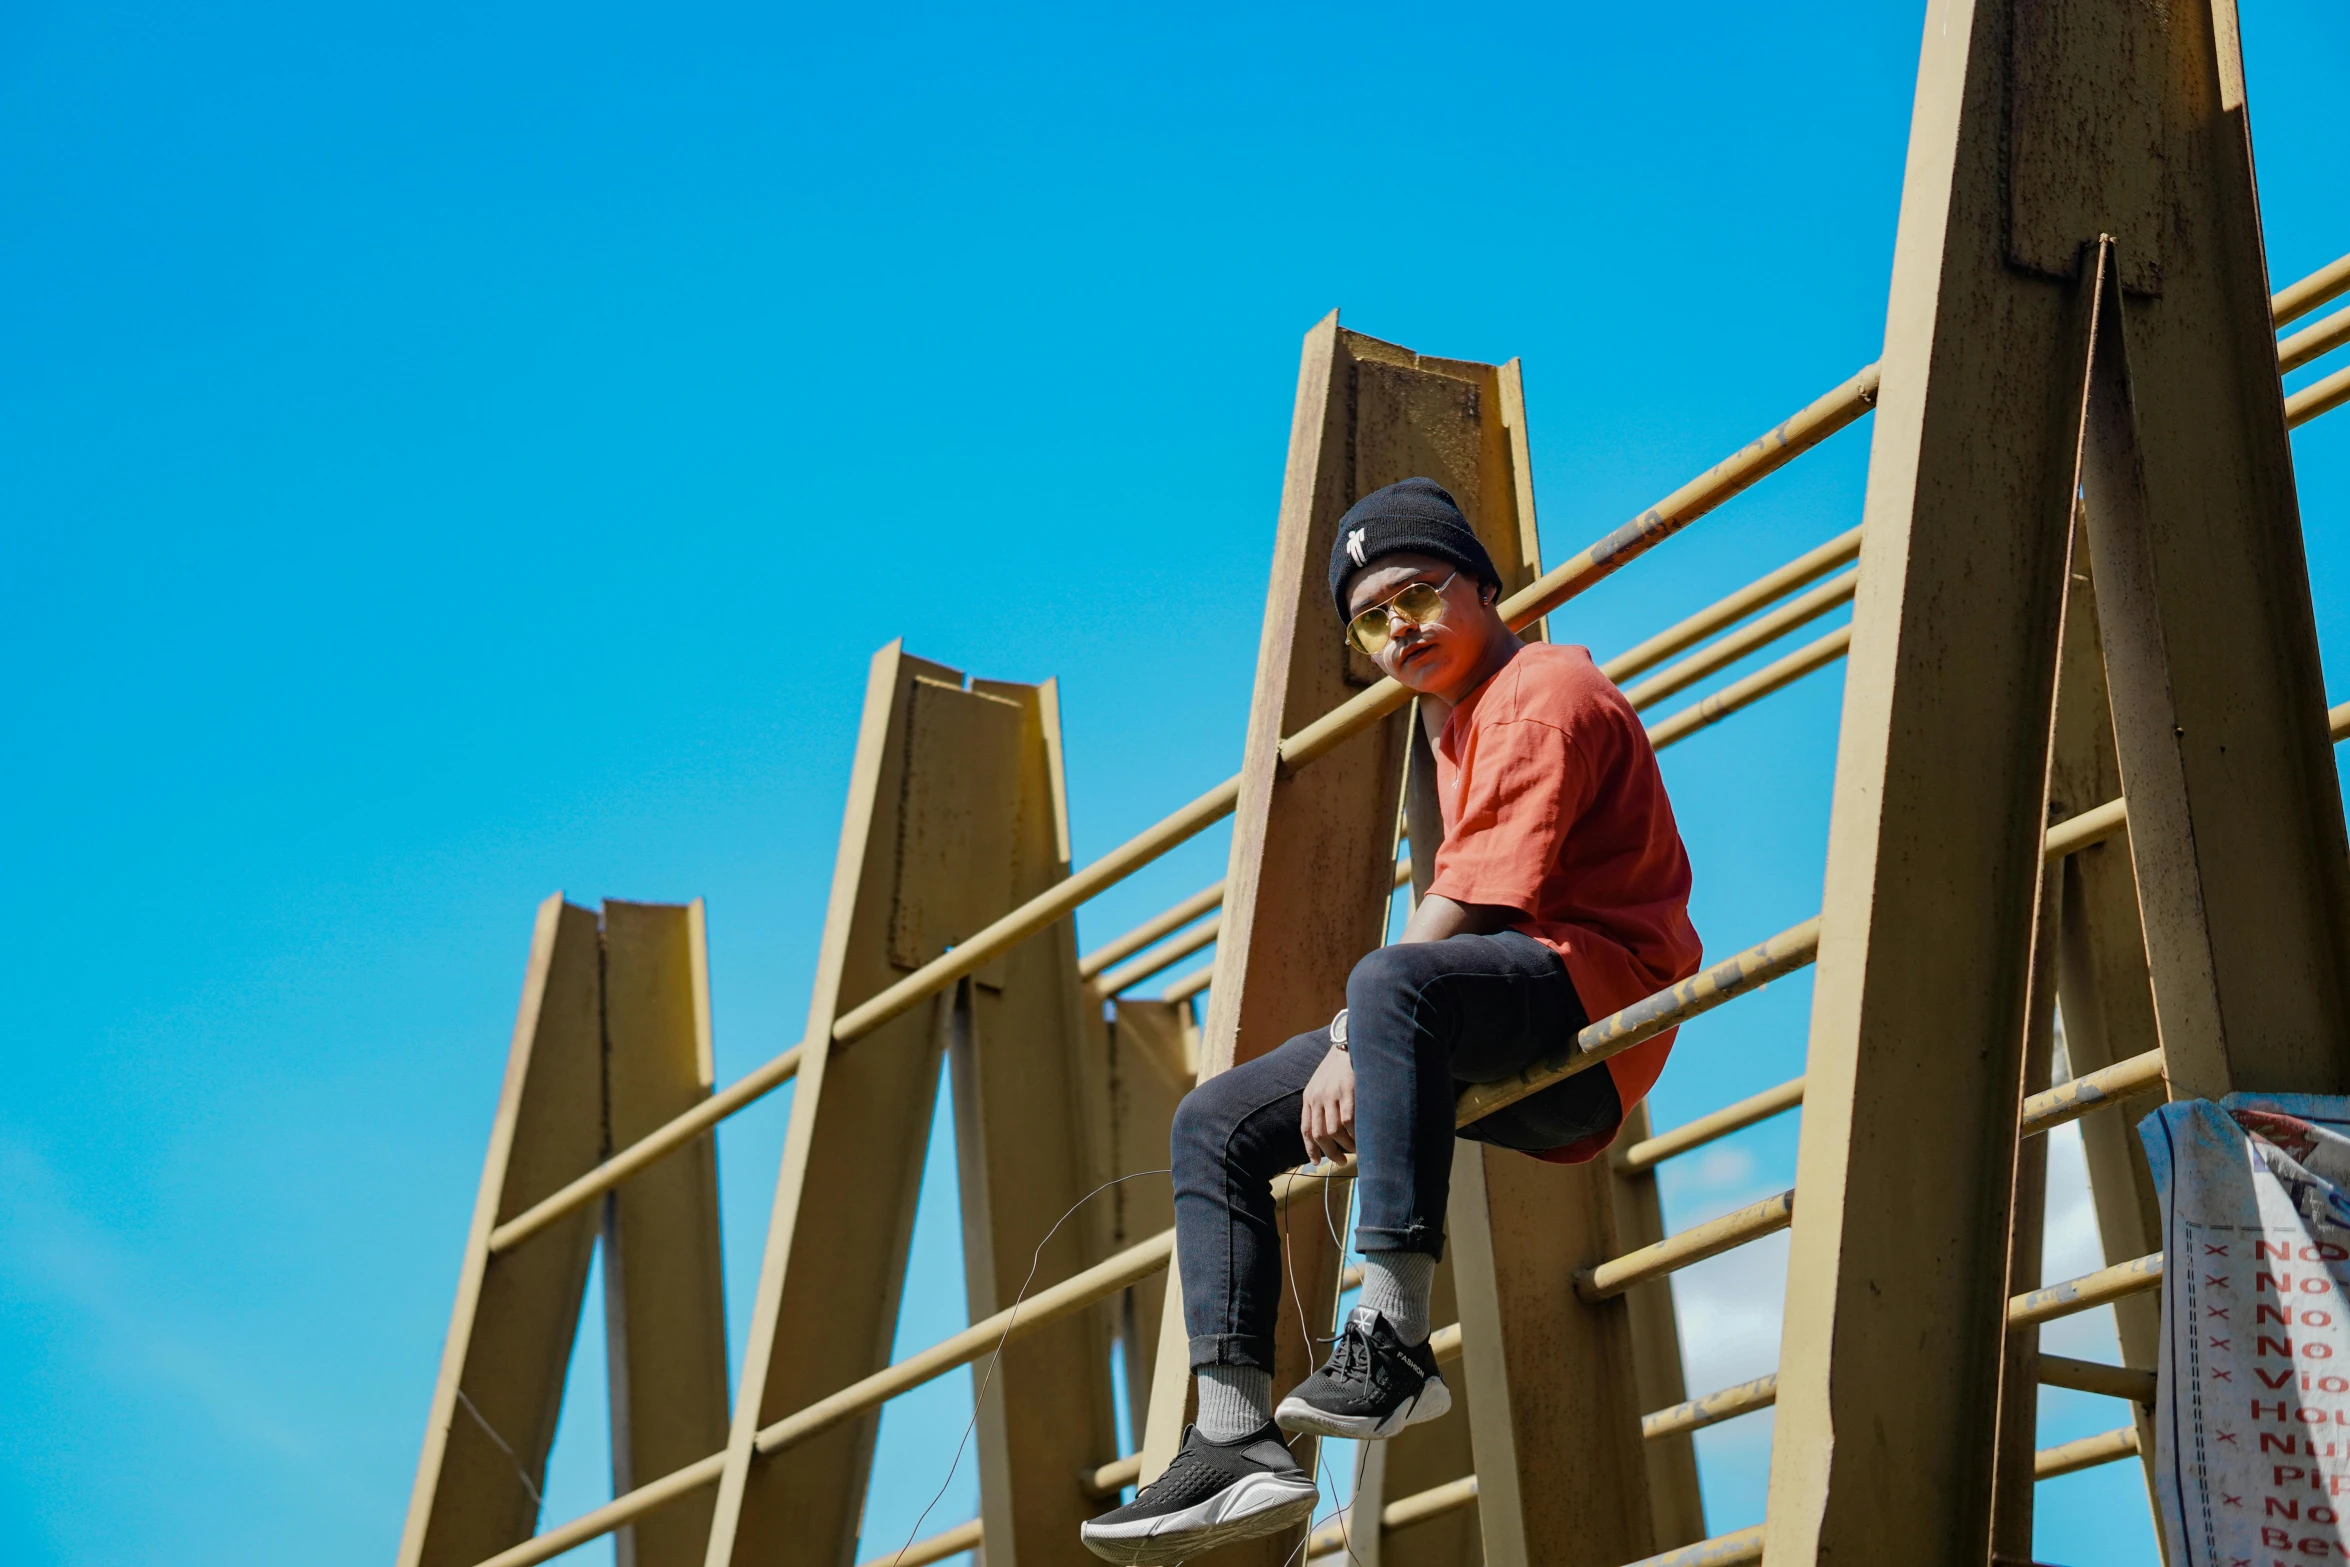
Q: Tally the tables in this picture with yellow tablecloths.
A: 0